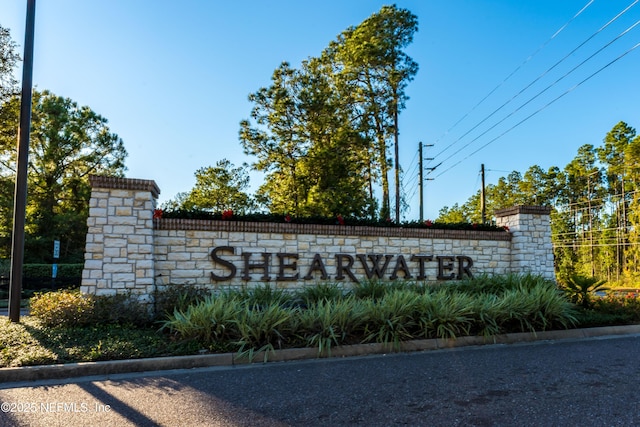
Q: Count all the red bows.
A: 8